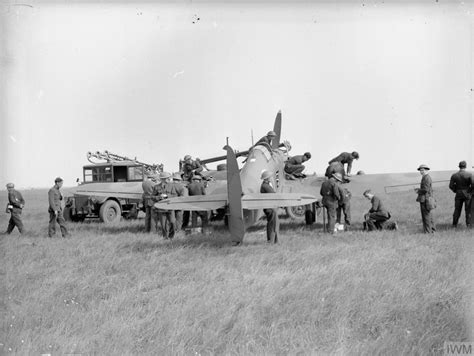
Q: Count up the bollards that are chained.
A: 0